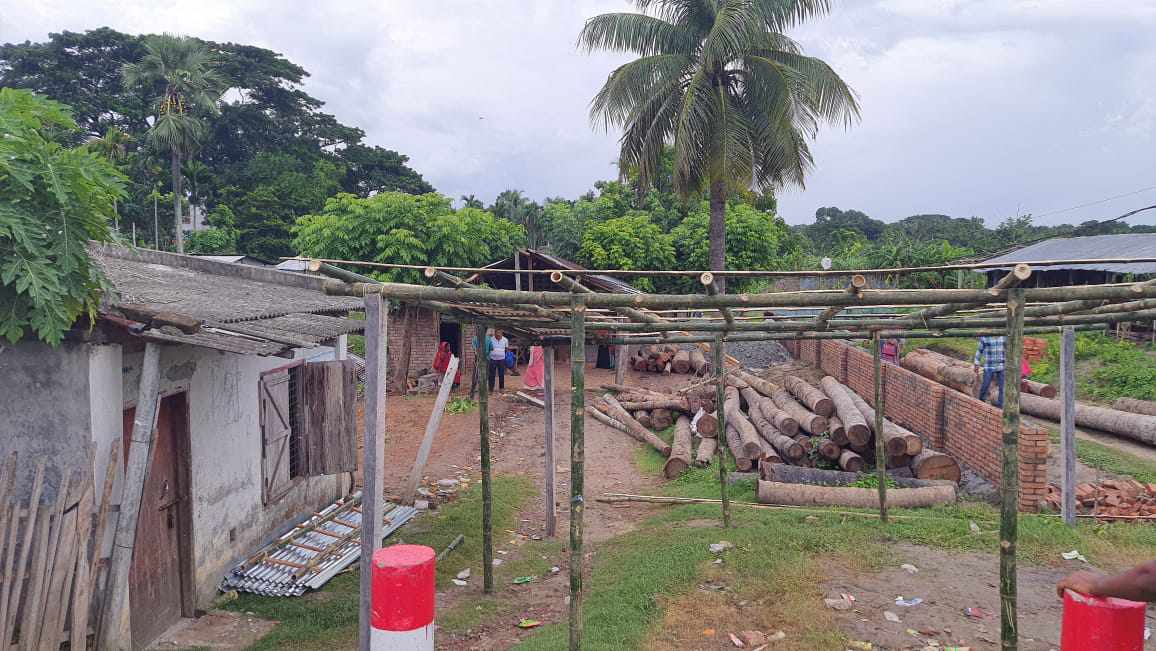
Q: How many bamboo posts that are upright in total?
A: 5